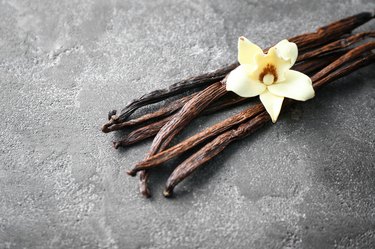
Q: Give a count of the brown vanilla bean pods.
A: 6